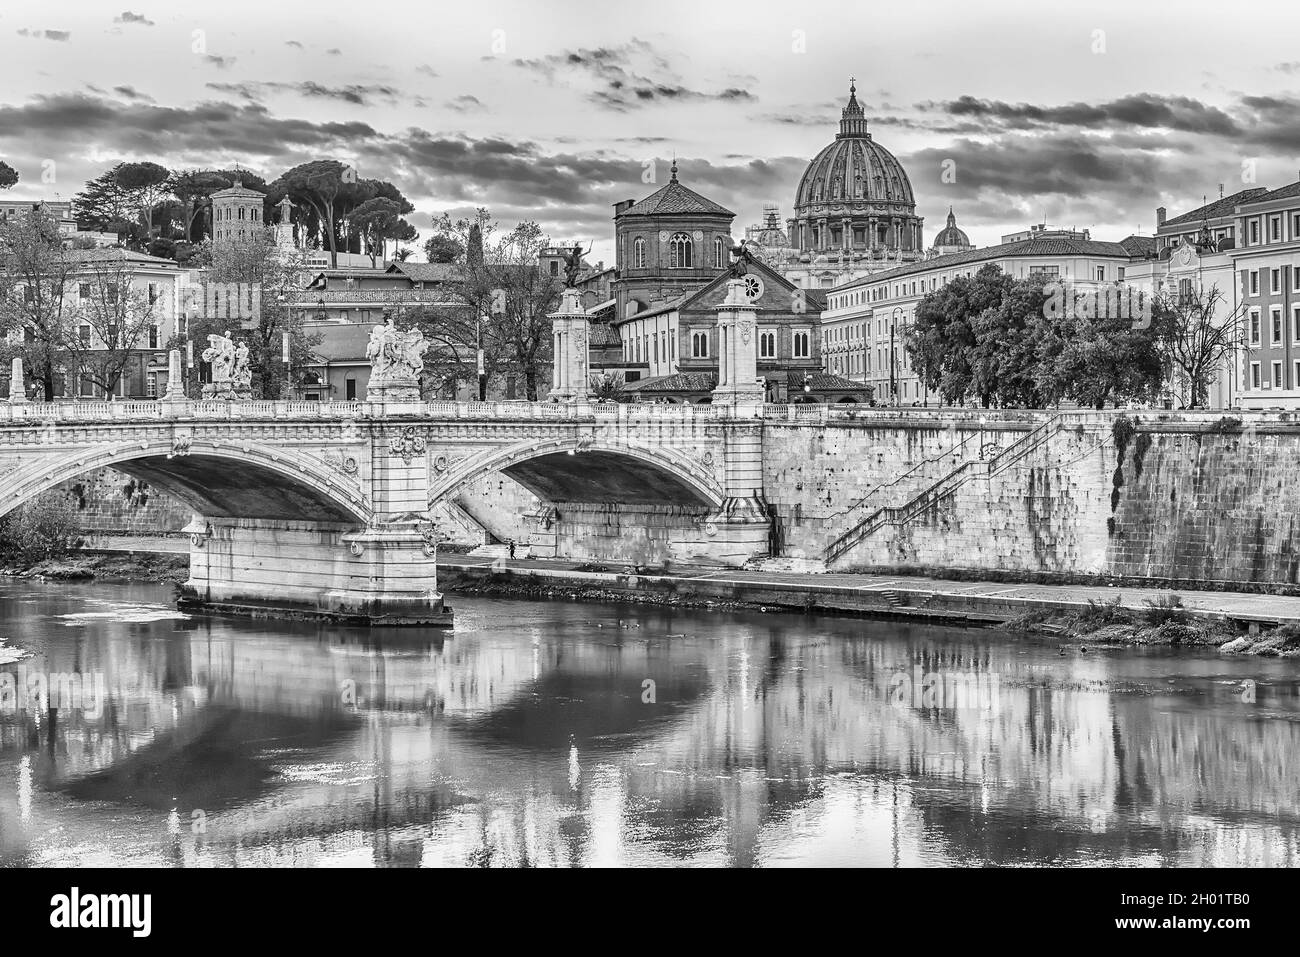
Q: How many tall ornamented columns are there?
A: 2